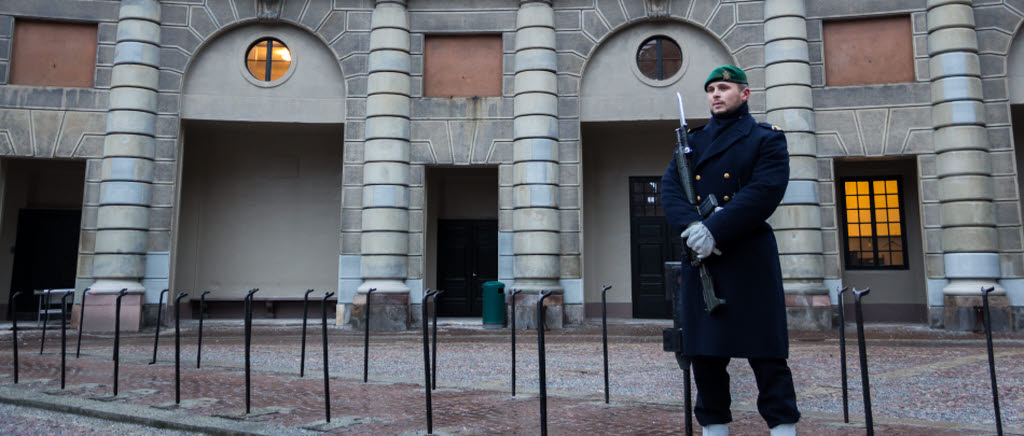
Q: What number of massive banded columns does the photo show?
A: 5